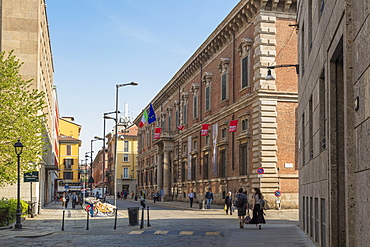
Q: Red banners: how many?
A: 4